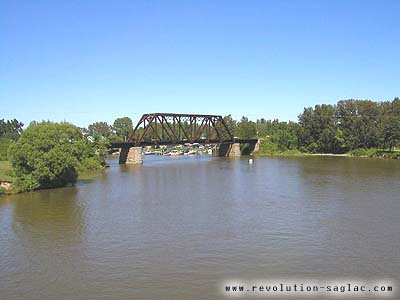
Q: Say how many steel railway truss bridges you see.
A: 1